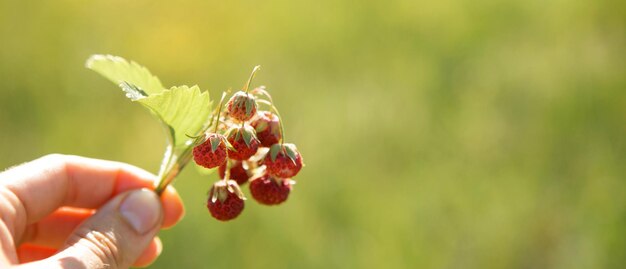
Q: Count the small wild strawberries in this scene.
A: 8